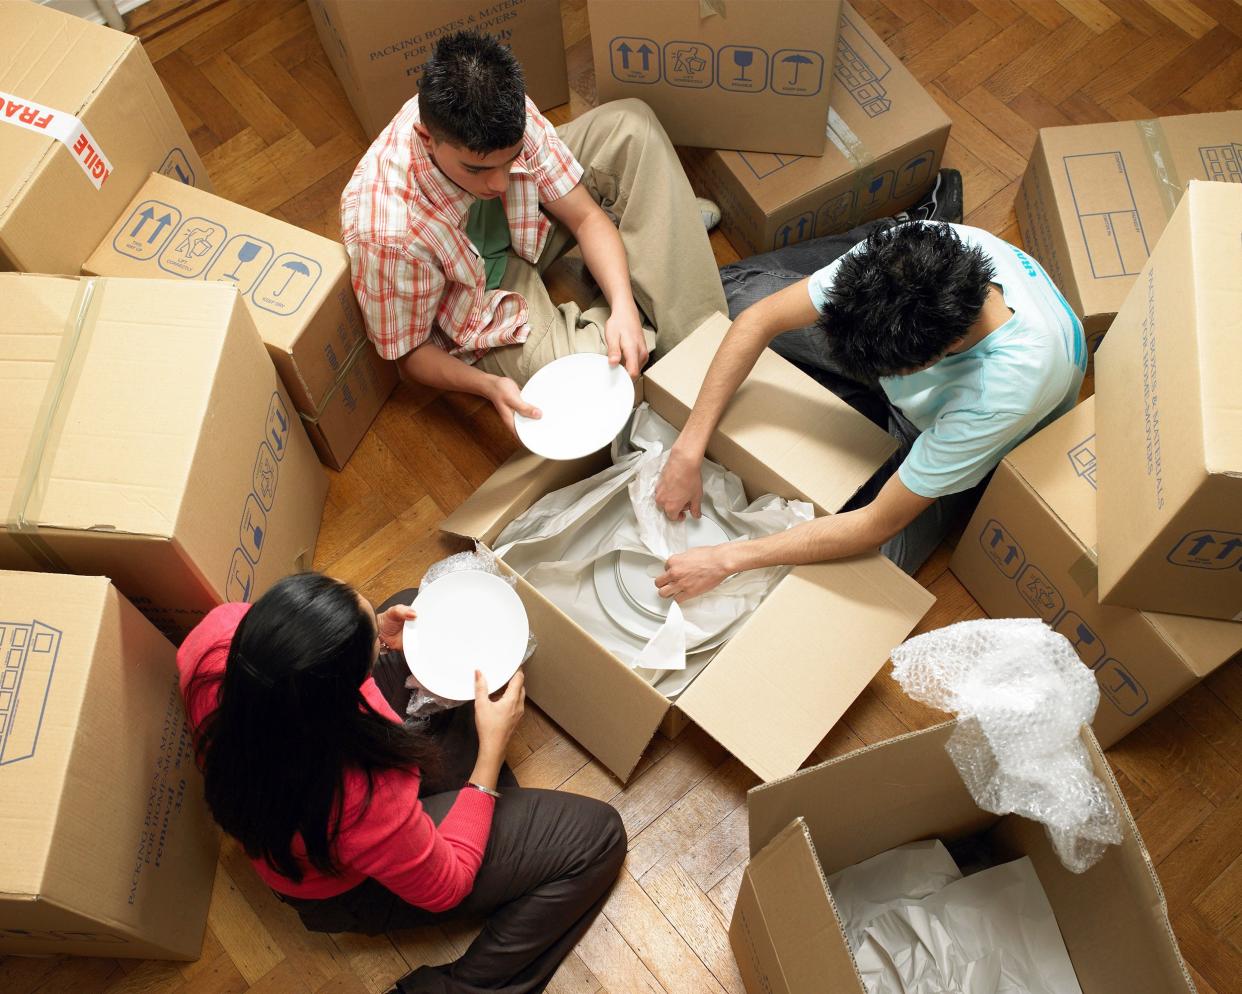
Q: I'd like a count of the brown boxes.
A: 12